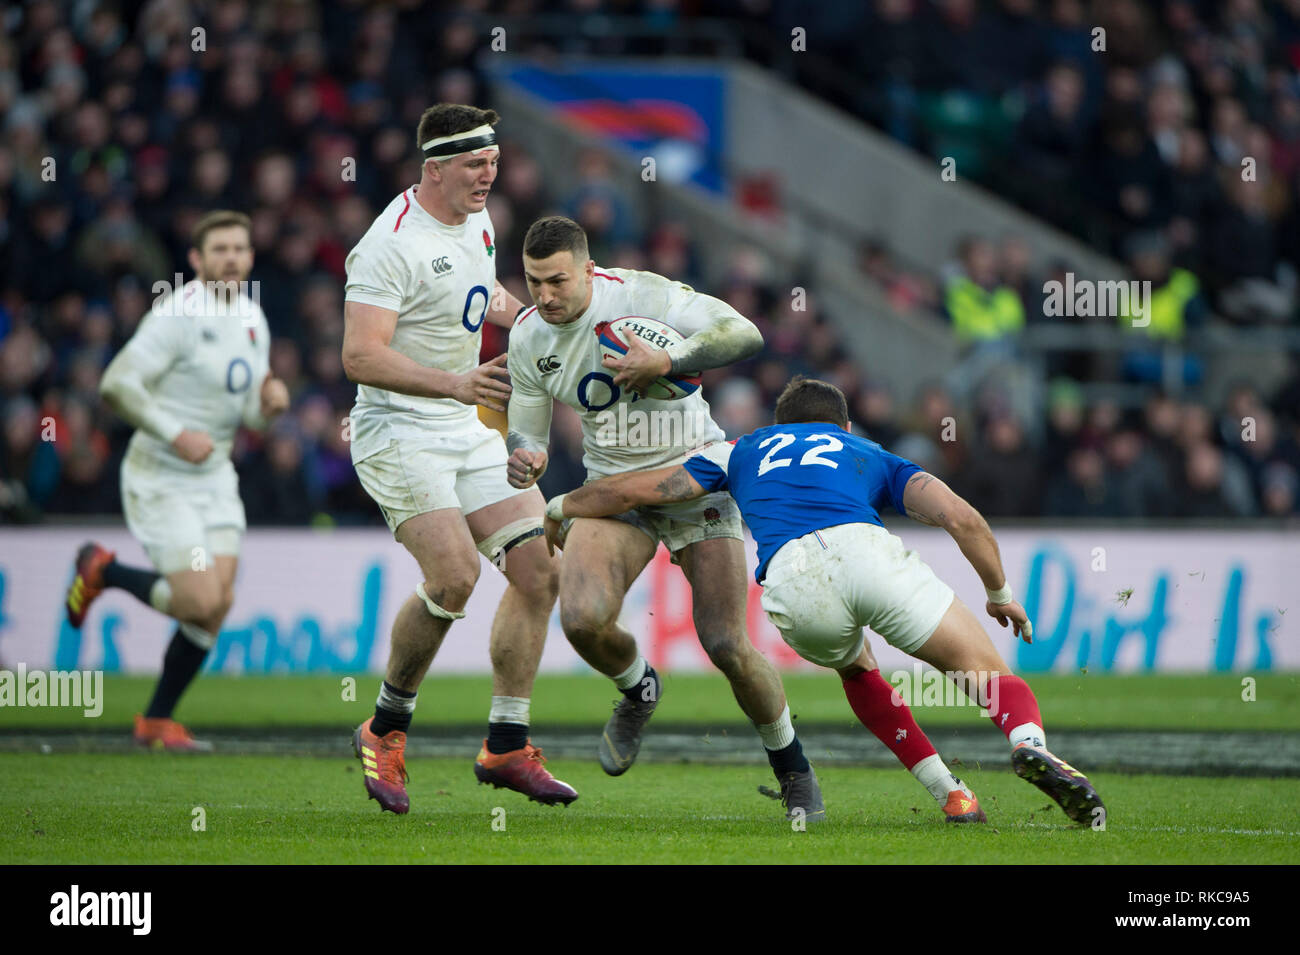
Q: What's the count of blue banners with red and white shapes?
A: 1